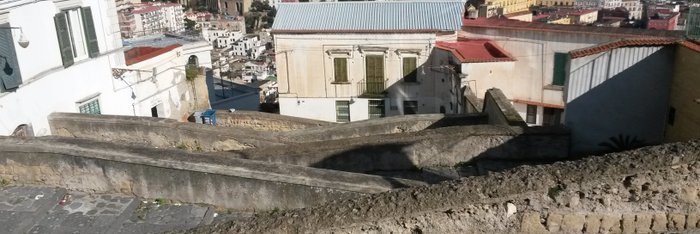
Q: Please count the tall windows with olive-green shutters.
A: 3